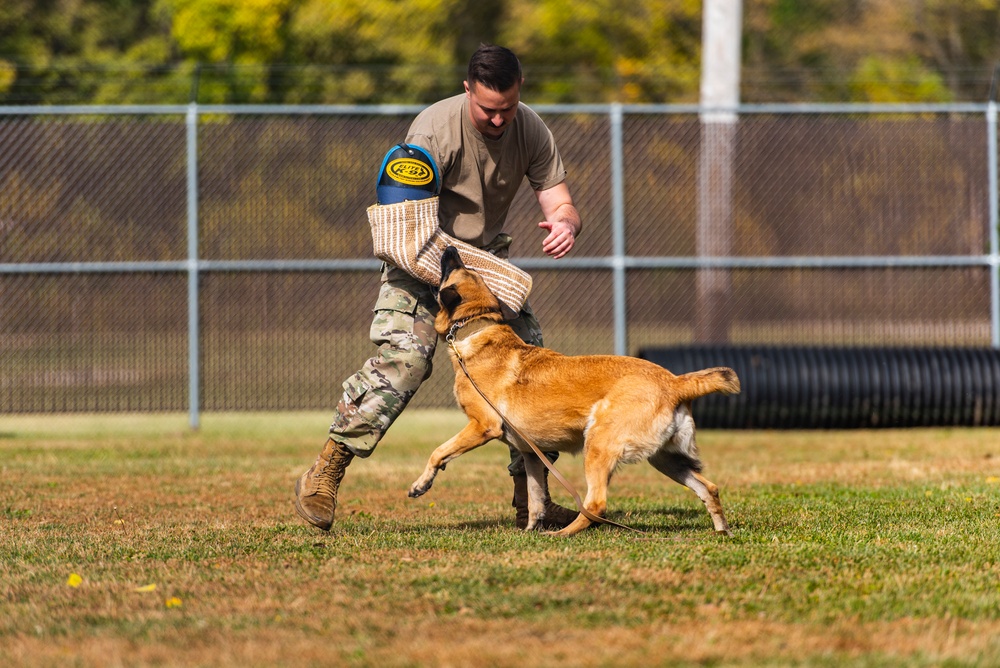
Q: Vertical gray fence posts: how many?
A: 3